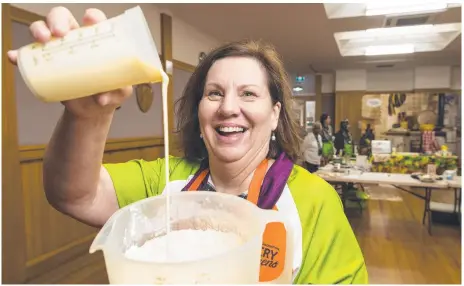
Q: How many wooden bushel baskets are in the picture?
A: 0